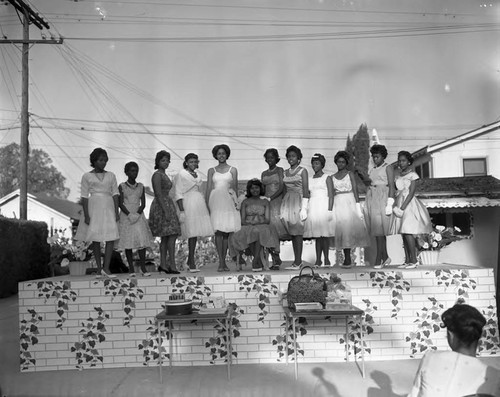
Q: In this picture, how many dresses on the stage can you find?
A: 12